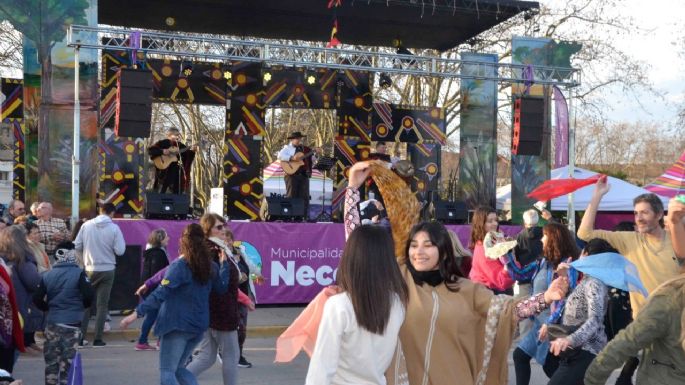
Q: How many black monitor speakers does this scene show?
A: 3